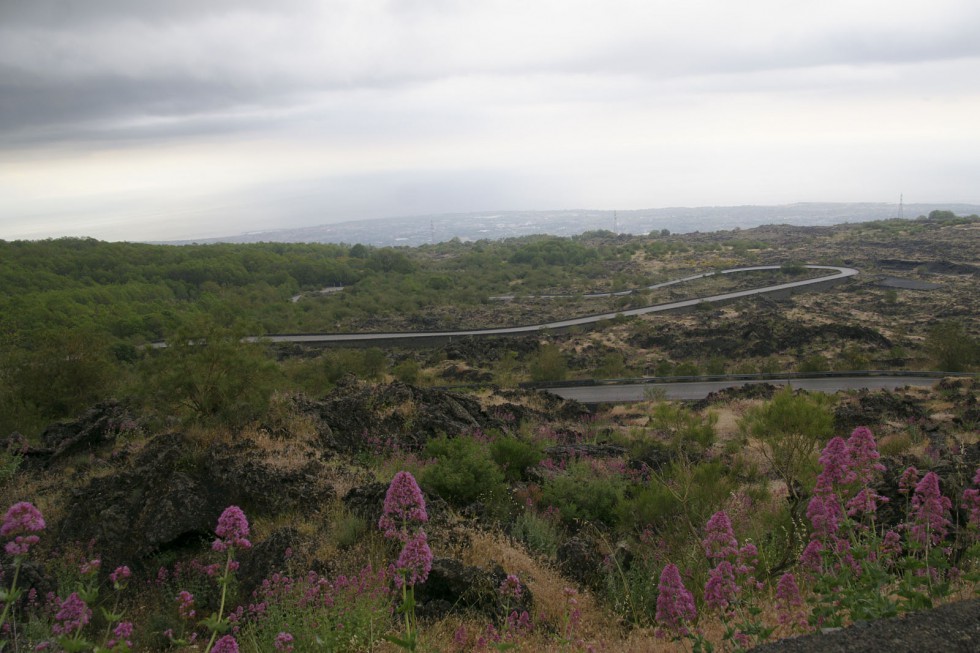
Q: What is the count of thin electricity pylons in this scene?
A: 3